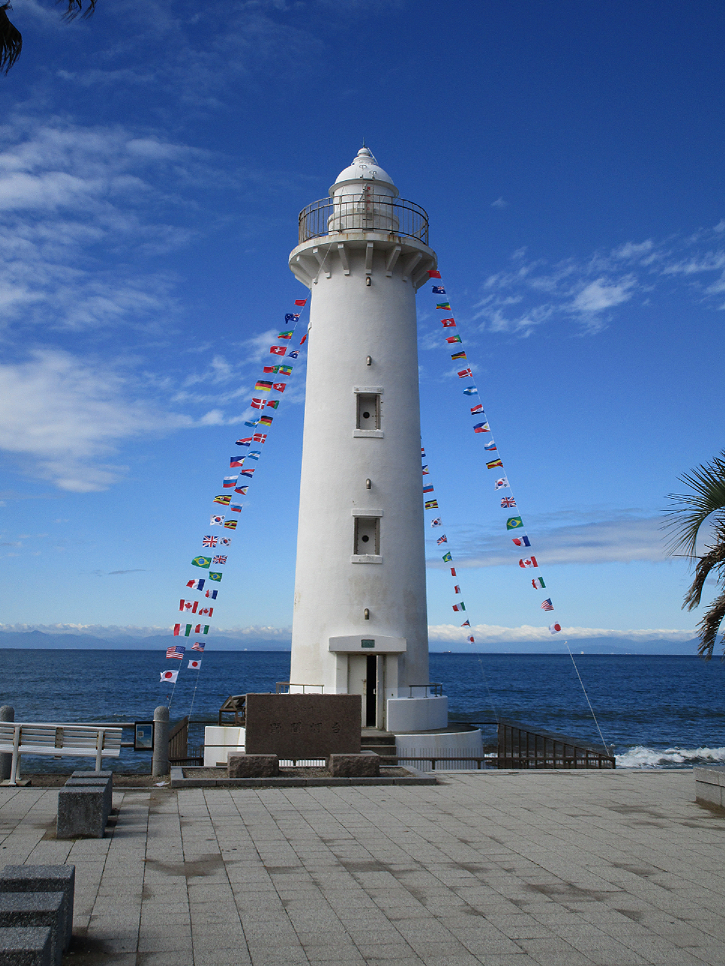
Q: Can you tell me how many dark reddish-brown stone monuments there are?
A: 1